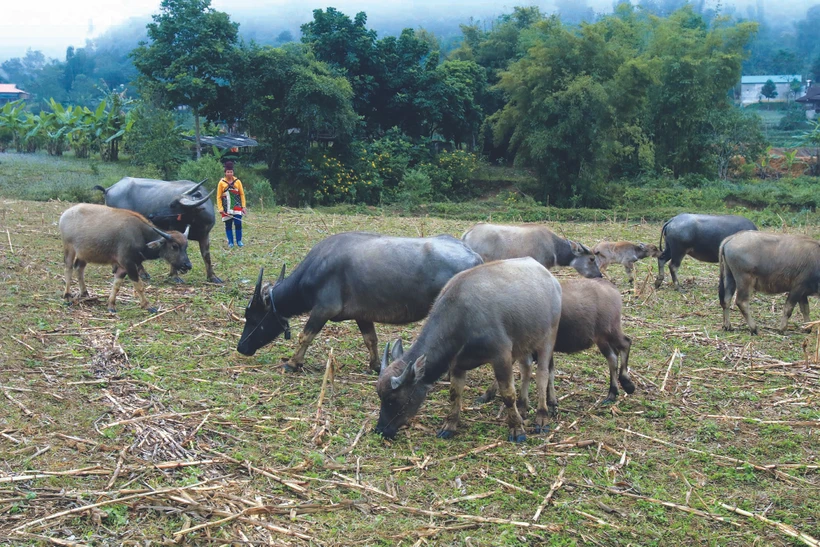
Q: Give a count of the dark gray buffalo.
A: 3